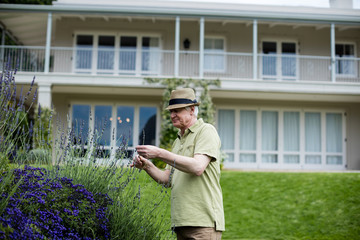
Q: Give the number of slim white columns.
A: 5